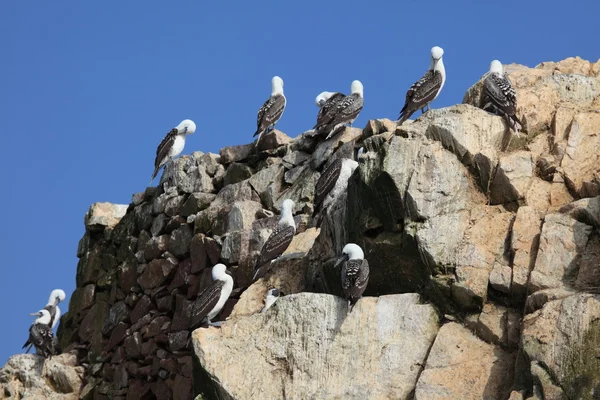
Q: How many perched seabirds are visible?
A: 13